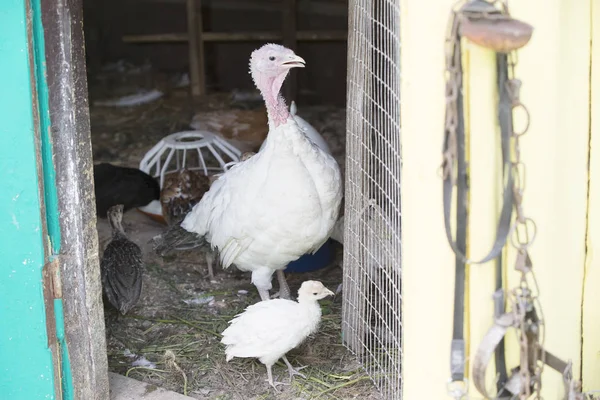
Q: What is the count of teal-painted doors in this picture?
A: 1